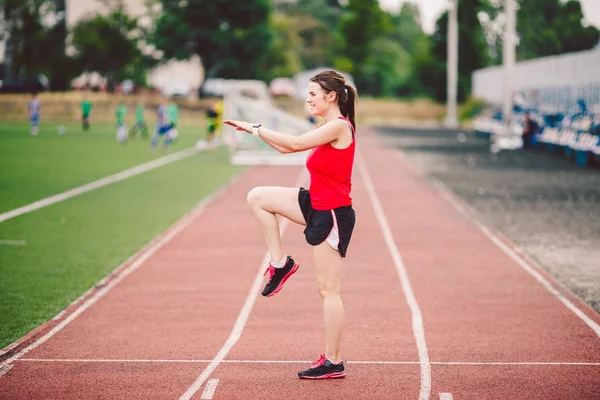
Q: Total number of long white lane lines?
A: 4